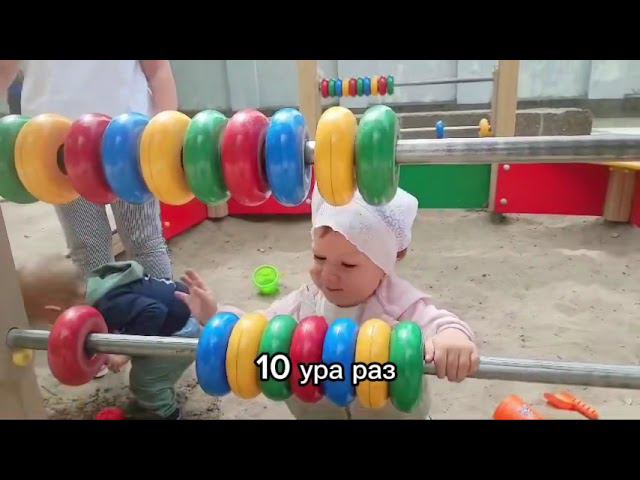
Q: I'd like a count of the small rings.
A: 12